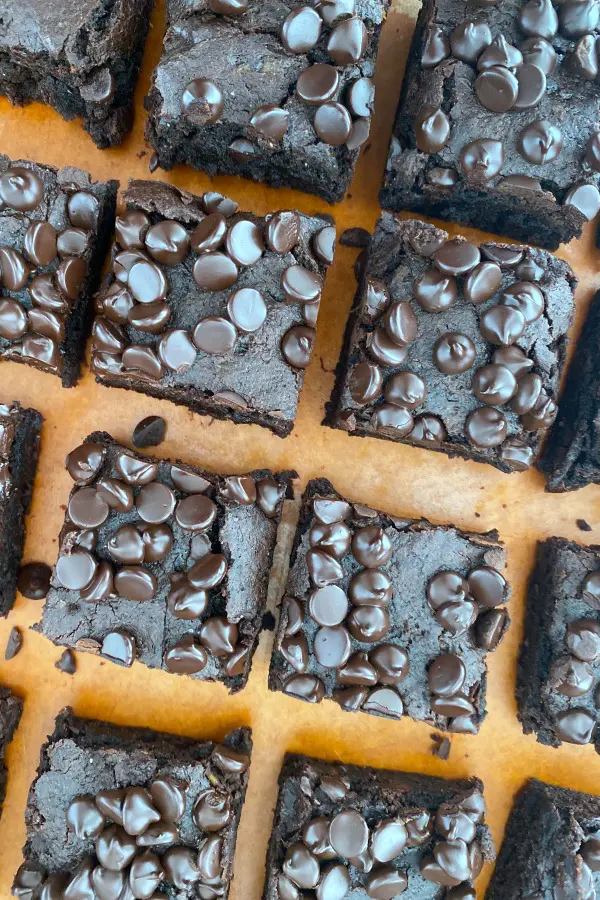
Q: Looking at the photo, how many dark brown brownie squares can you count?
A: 15